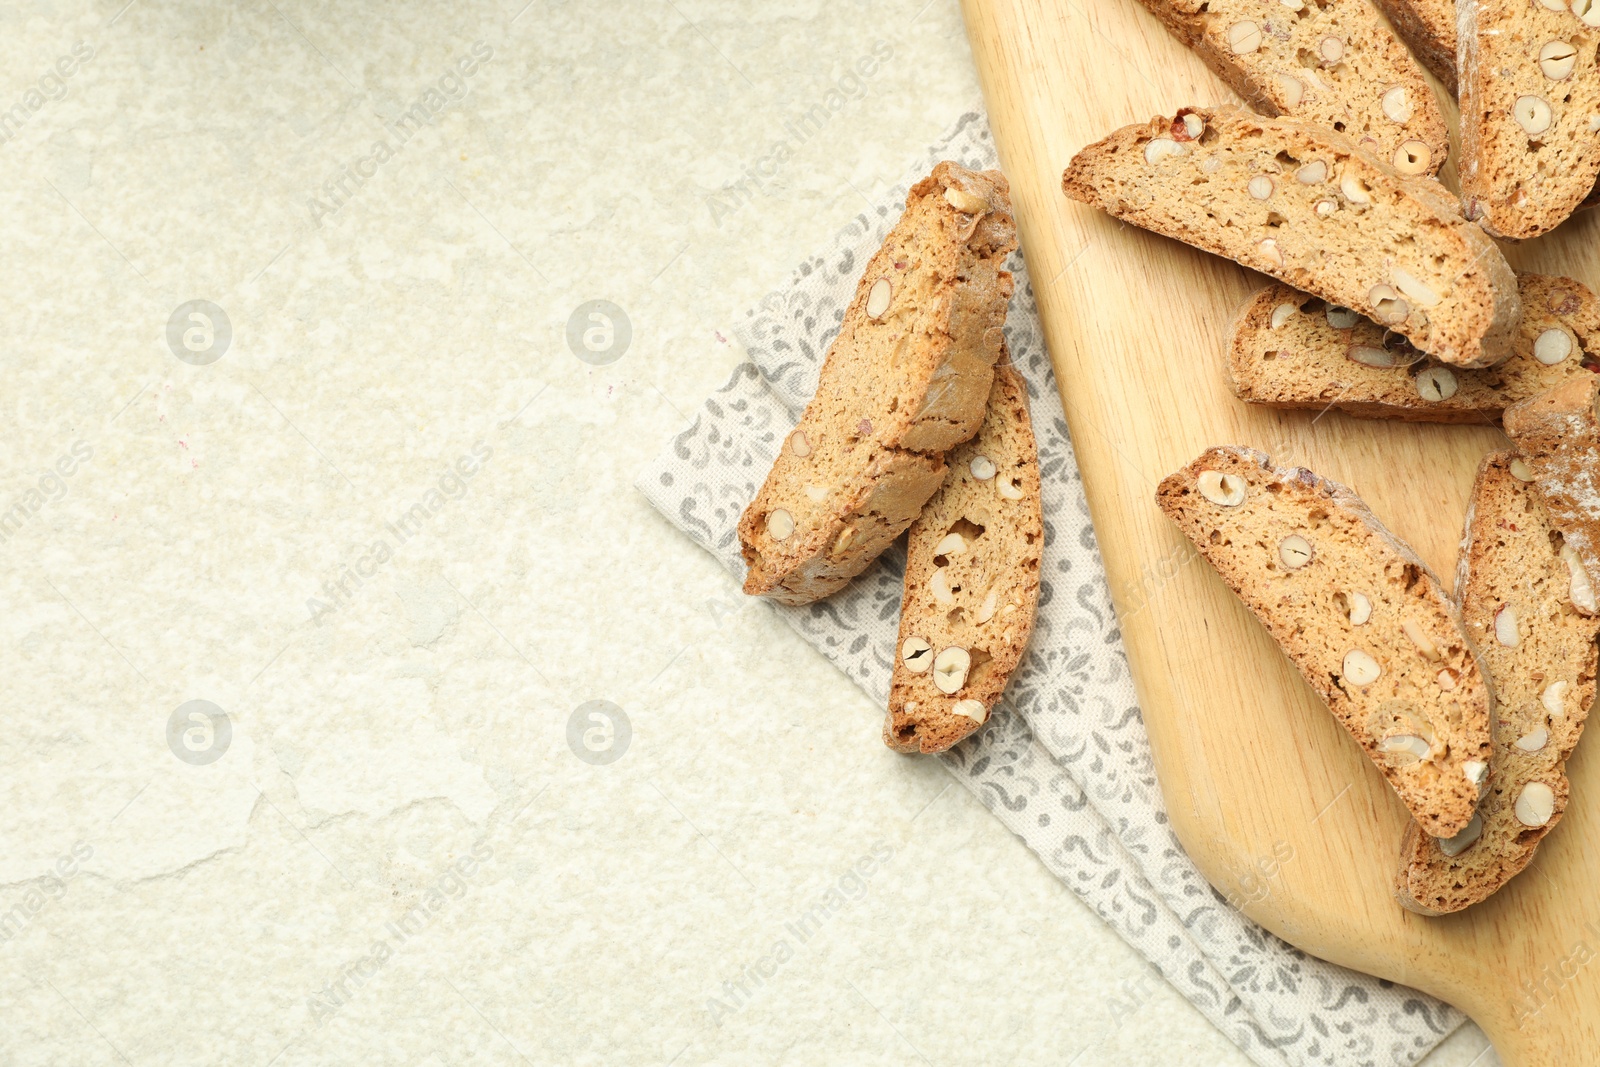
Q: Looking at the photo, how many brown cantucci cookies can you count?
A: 10